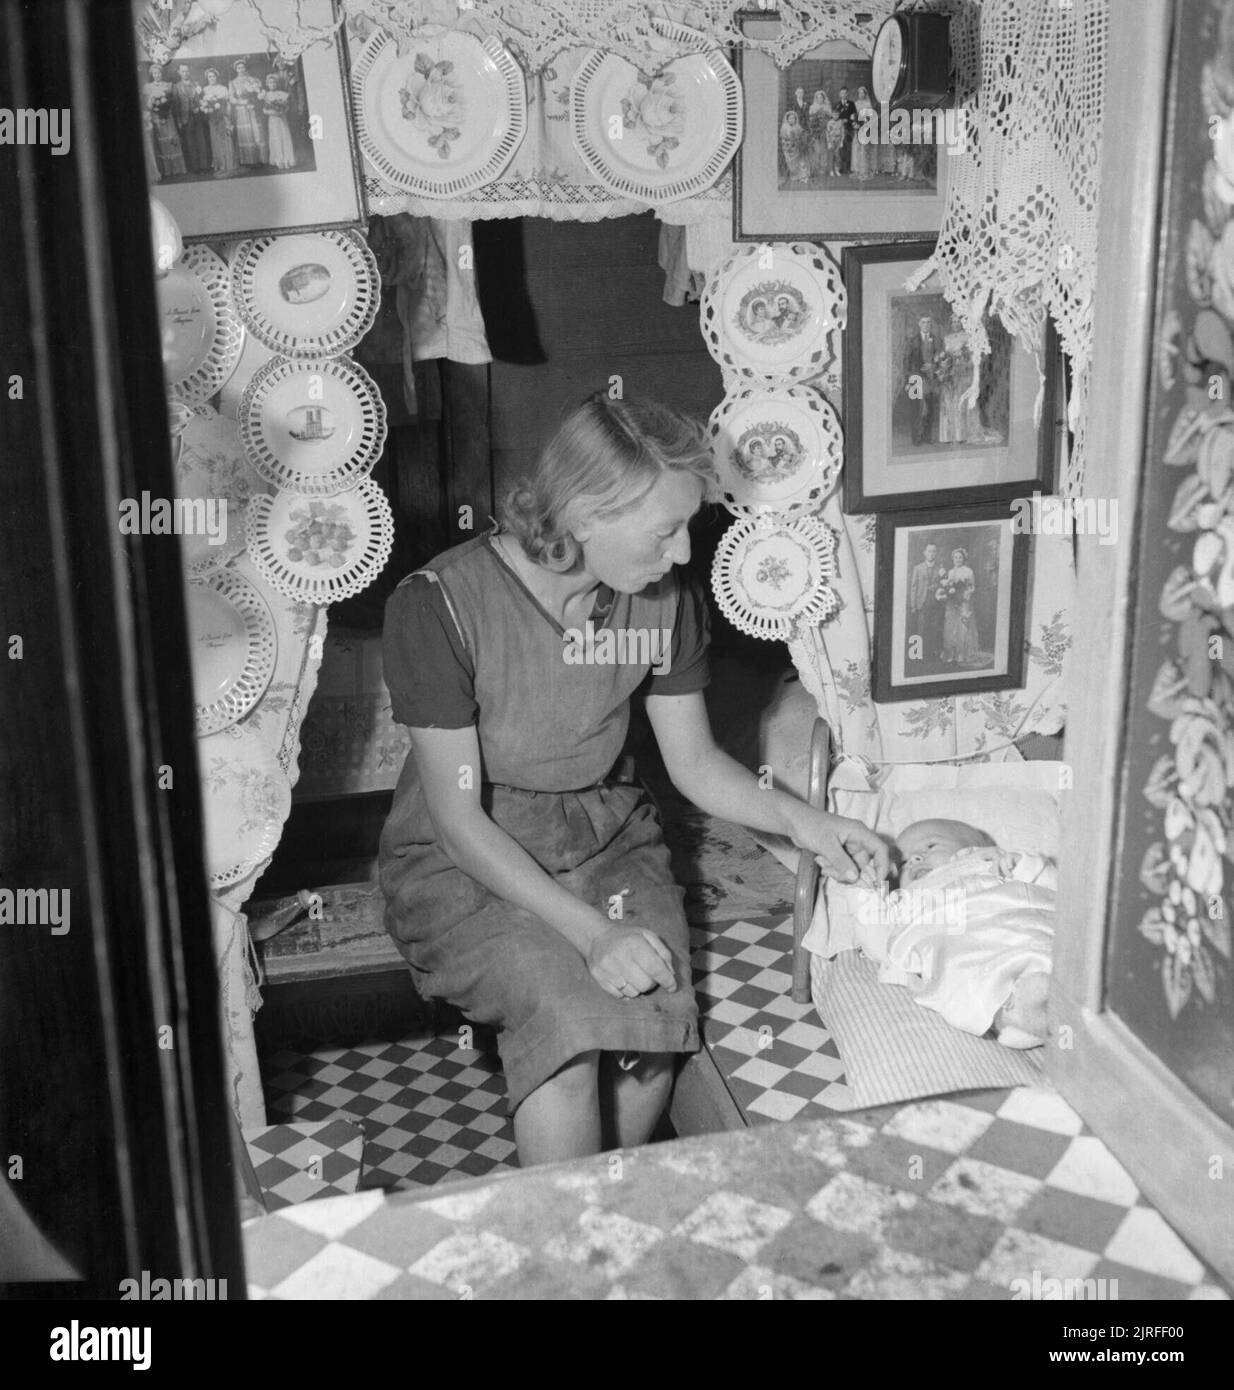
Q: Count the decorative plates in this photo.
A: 12